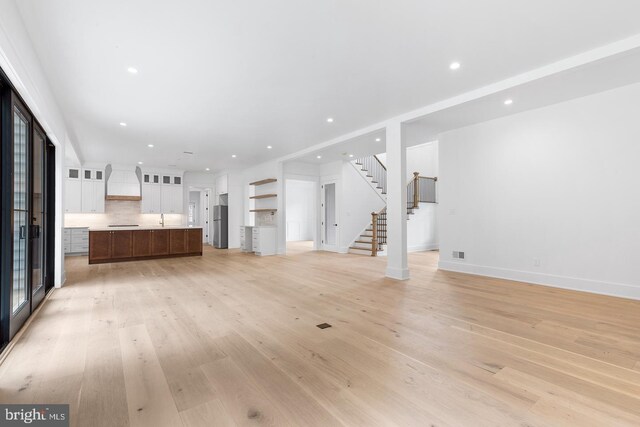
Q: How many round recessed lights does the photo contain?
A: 13